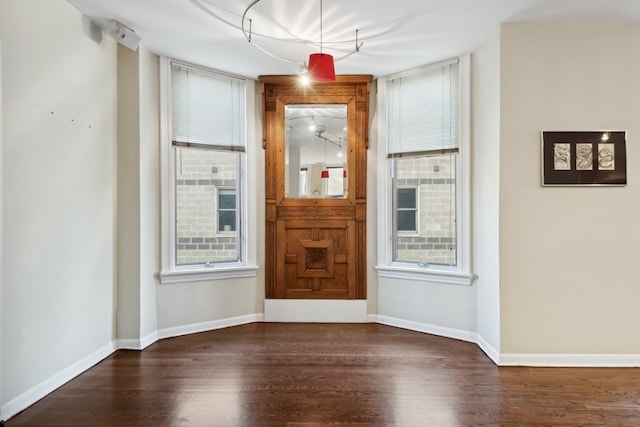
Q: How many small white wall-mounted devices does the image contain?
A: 1